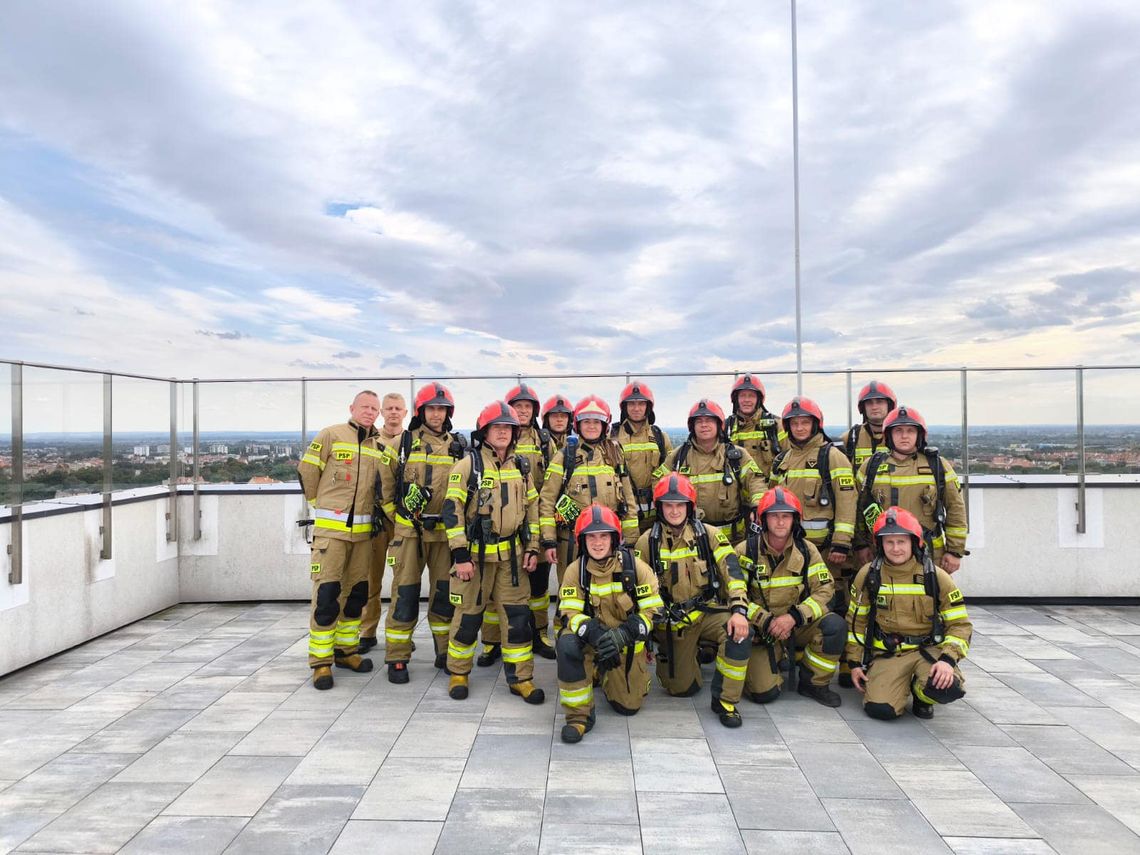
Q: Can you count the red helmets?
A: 15